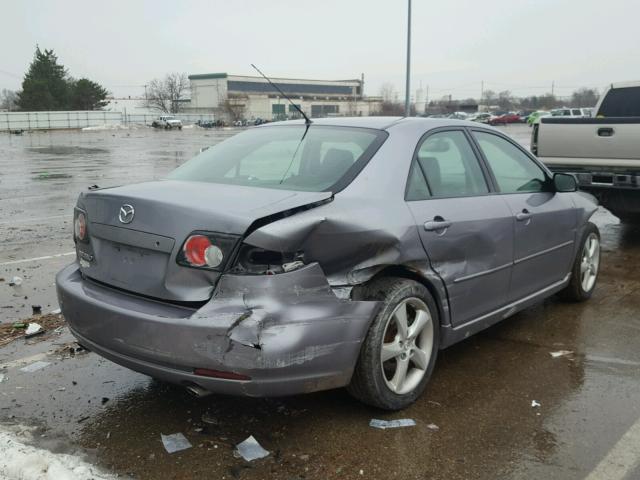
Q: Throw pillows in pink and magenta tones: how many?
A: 0